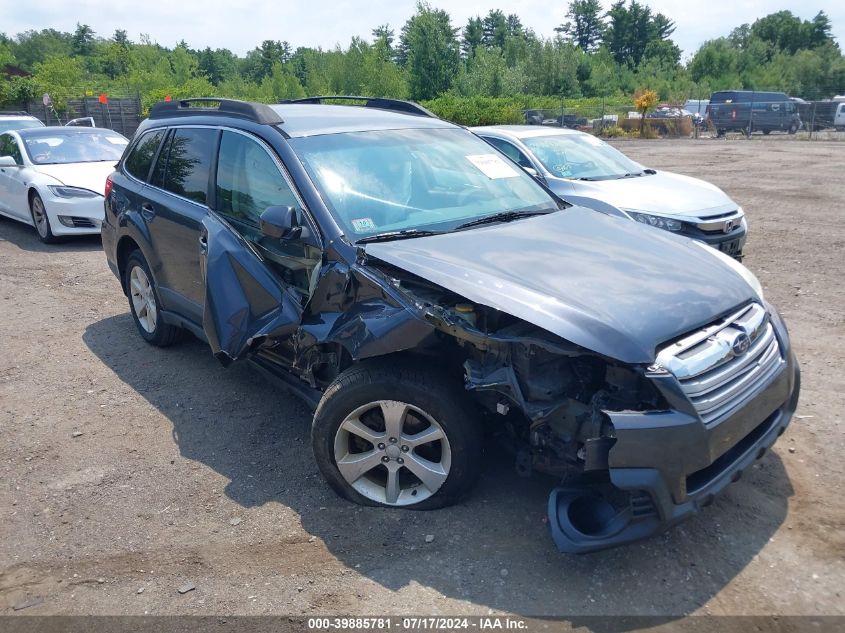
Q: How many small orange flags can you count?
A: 2